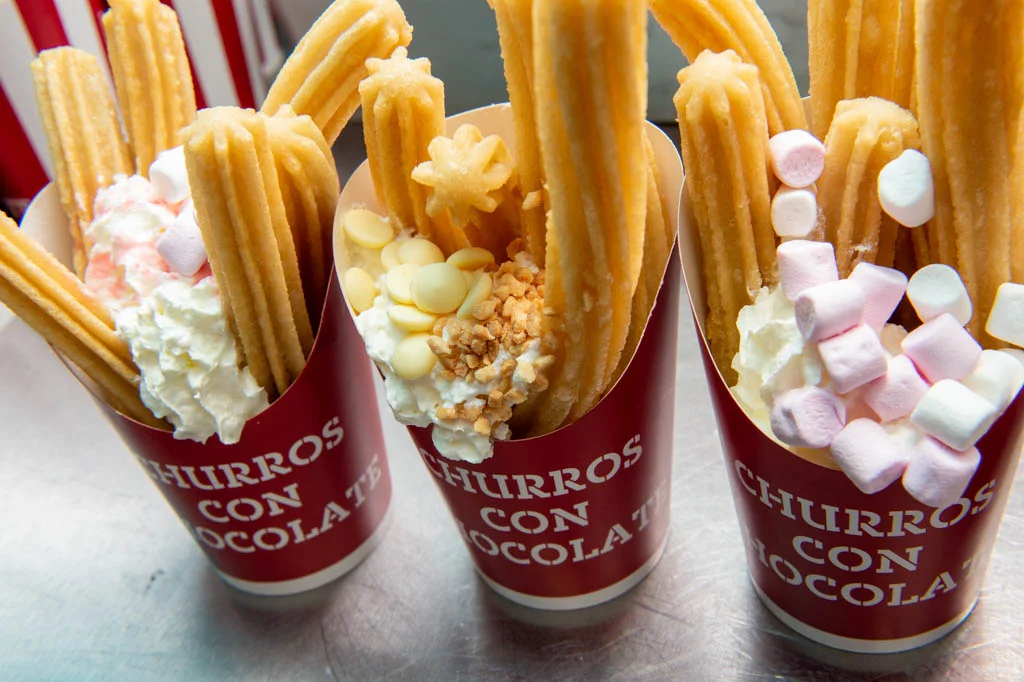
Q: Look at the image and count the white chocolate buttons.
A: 10